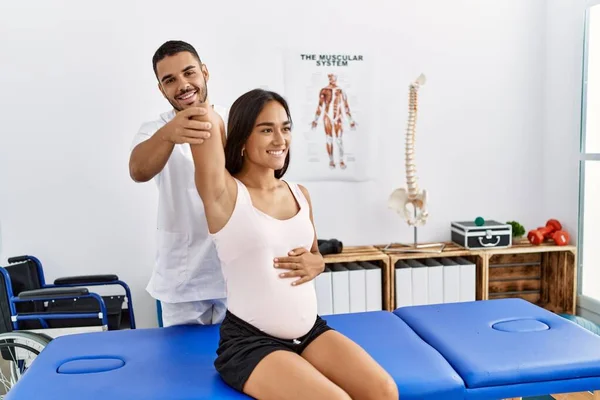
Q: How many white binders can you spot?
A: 9